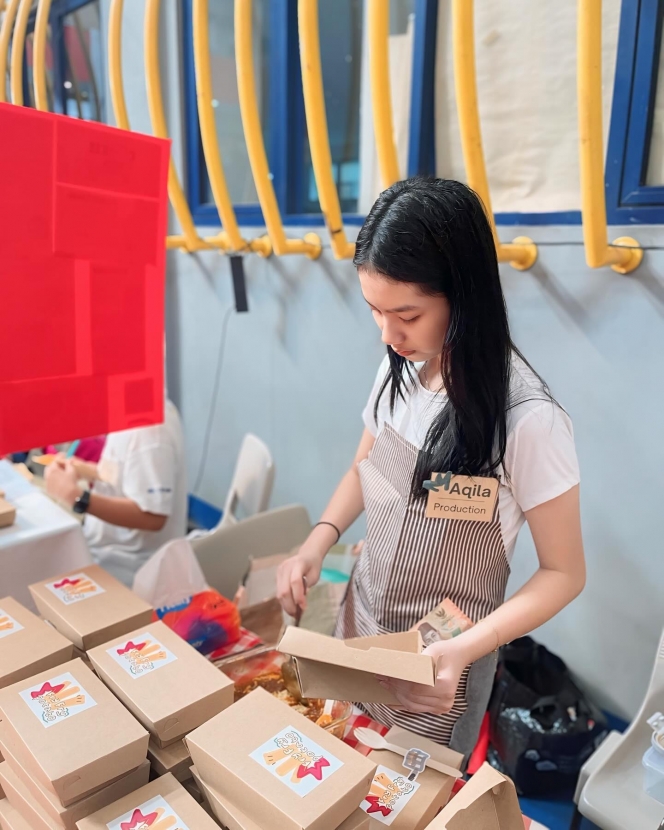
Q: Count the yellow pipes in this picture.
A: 11